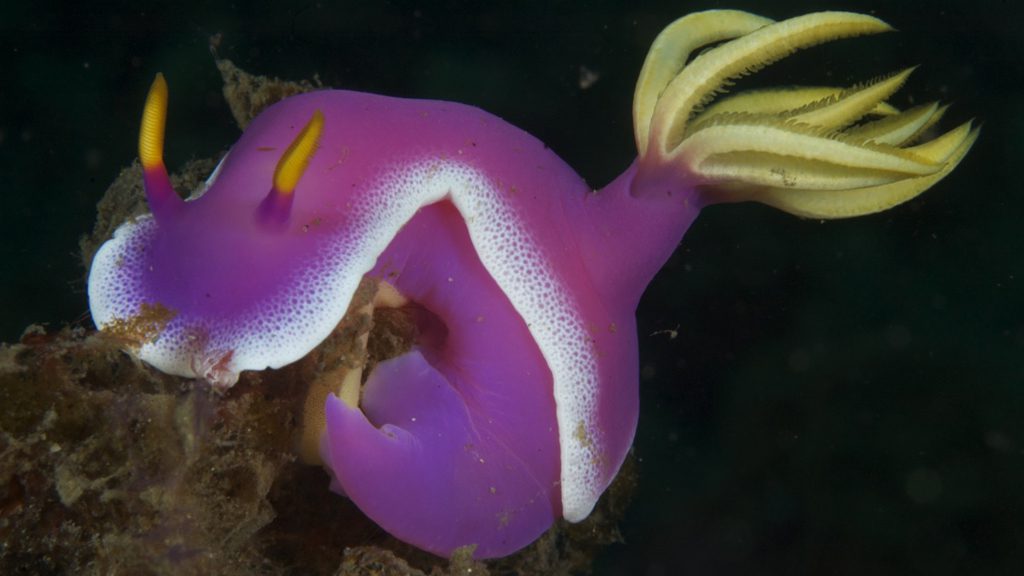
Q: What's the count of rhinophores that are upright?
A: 2